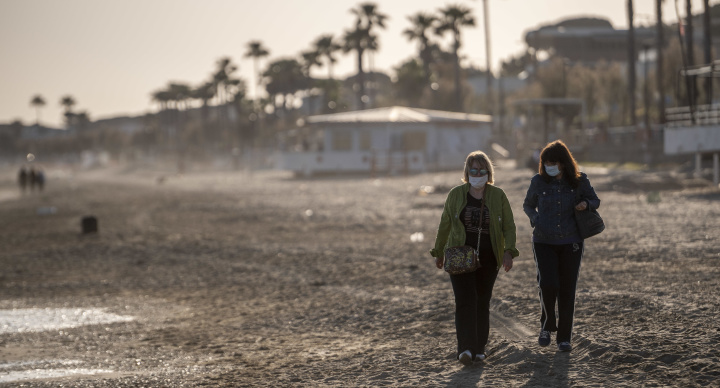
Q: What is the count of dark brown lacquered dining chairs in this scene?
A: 0